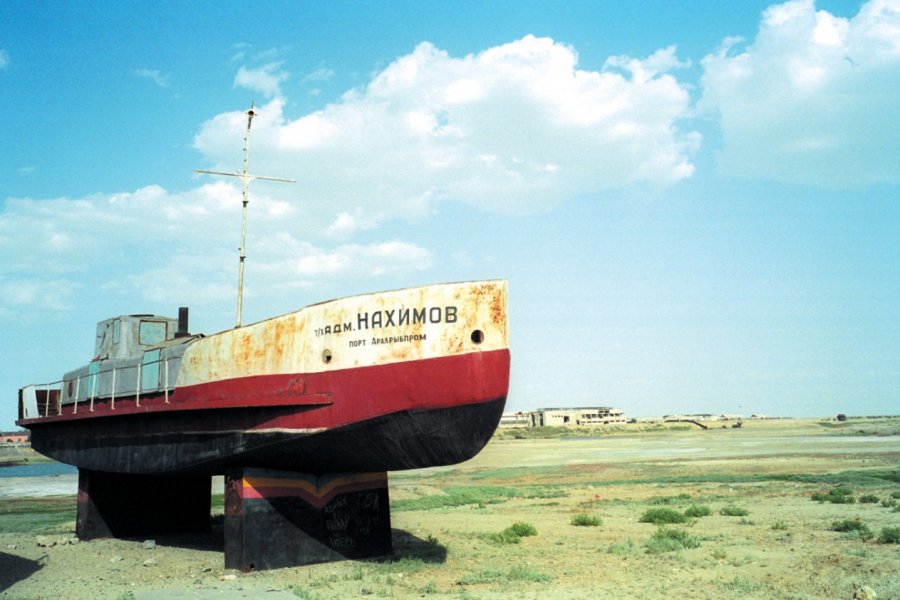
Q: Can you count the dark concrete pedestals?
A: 2